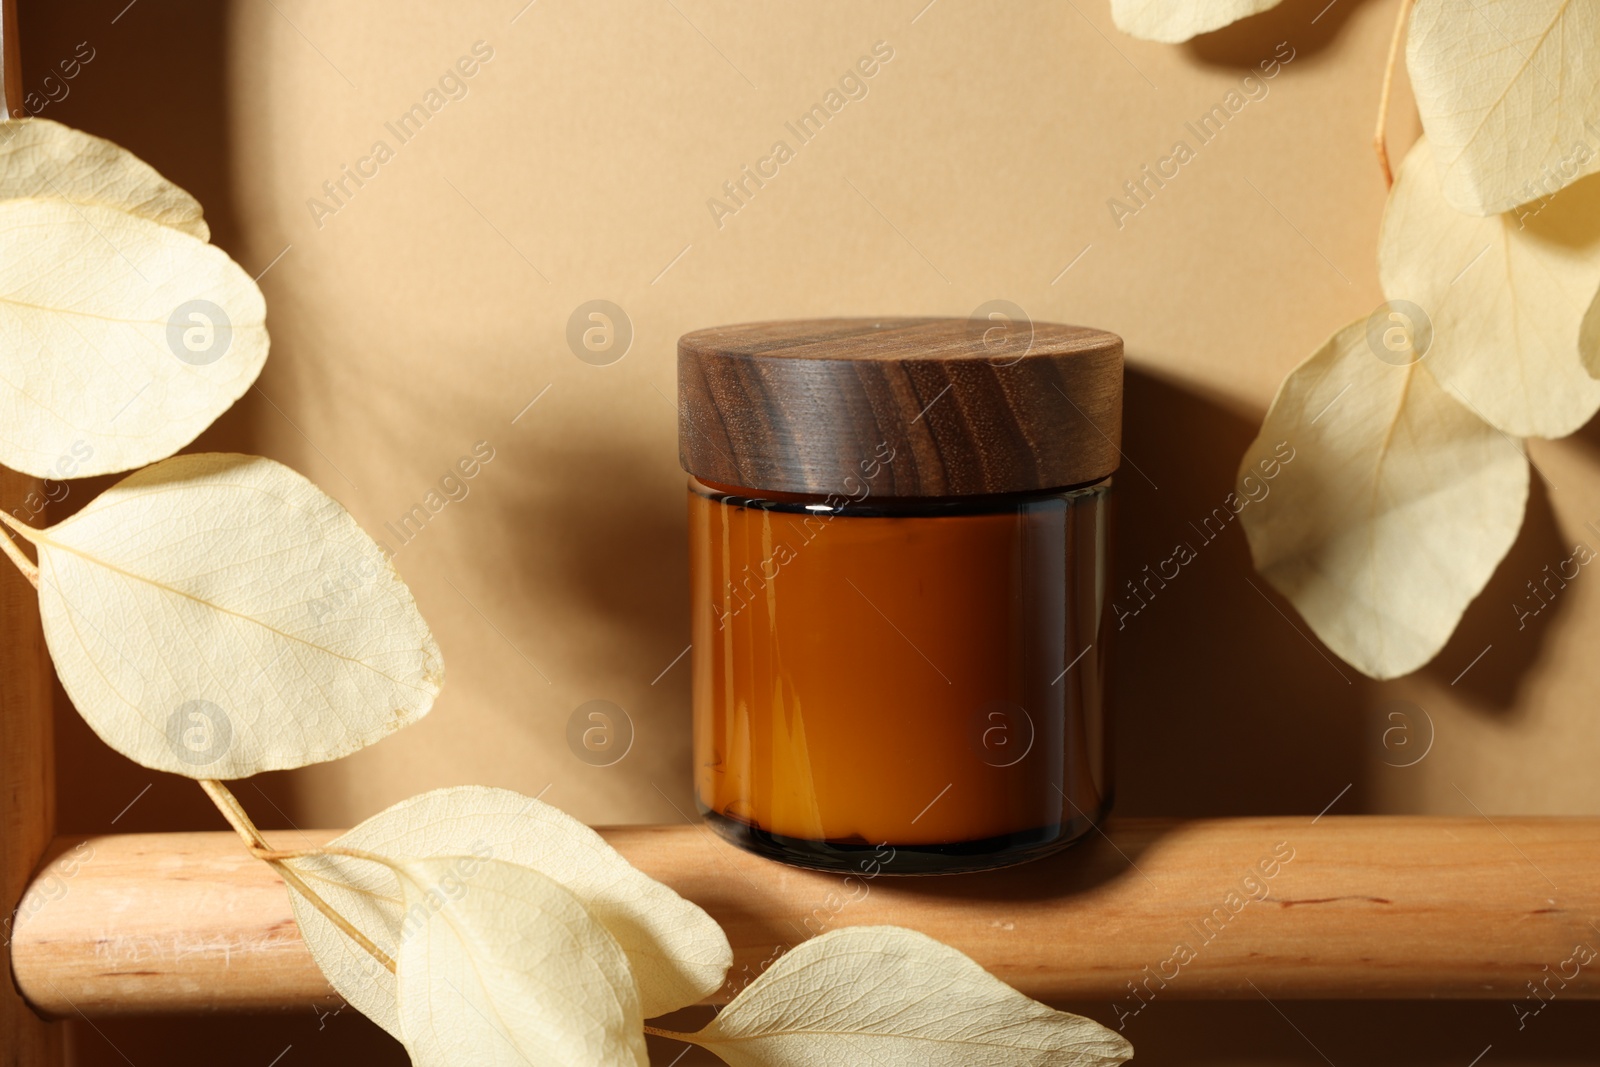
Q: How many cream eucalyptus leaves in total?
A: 11